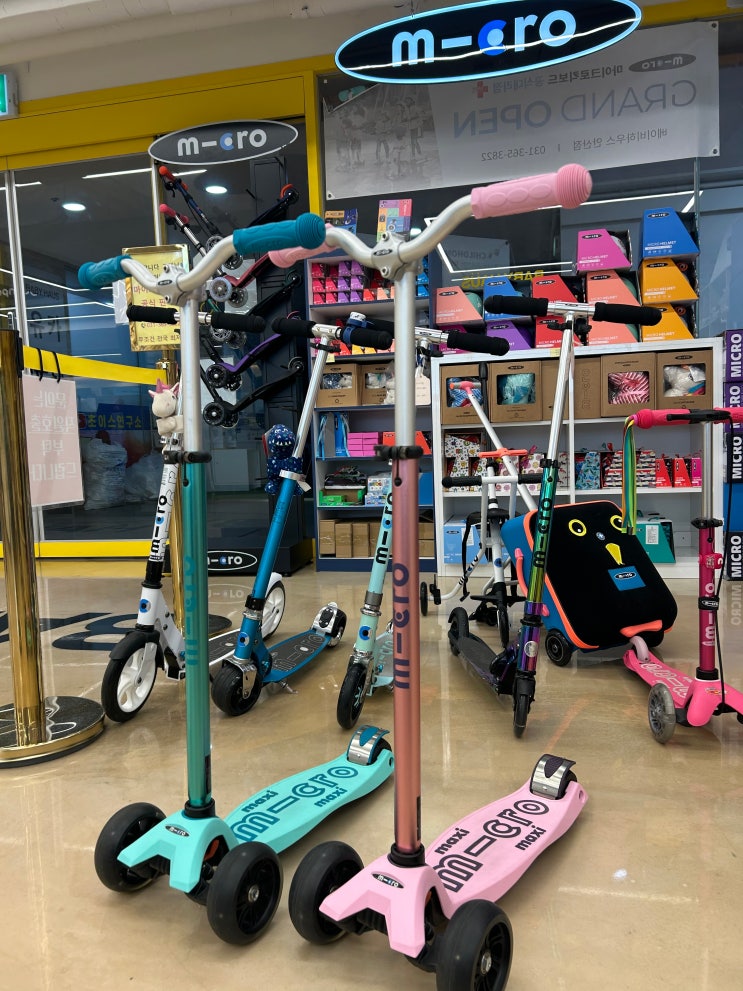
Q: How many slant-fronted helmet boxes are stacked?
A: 12